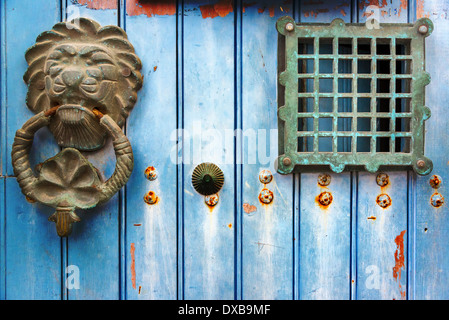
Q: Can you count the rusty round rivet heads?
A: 11